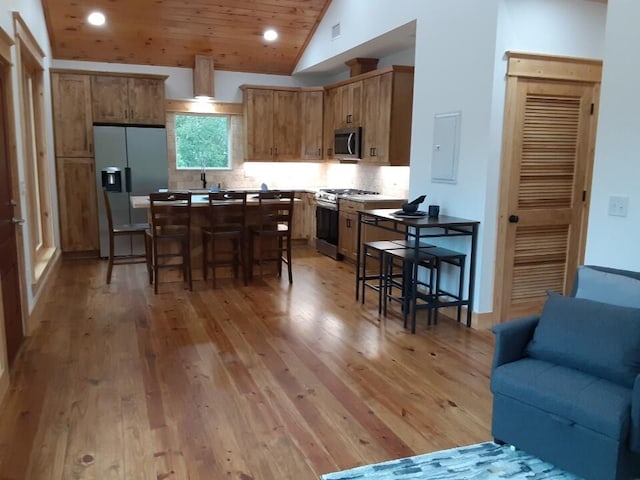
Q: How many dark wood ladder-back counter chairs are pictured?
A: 4